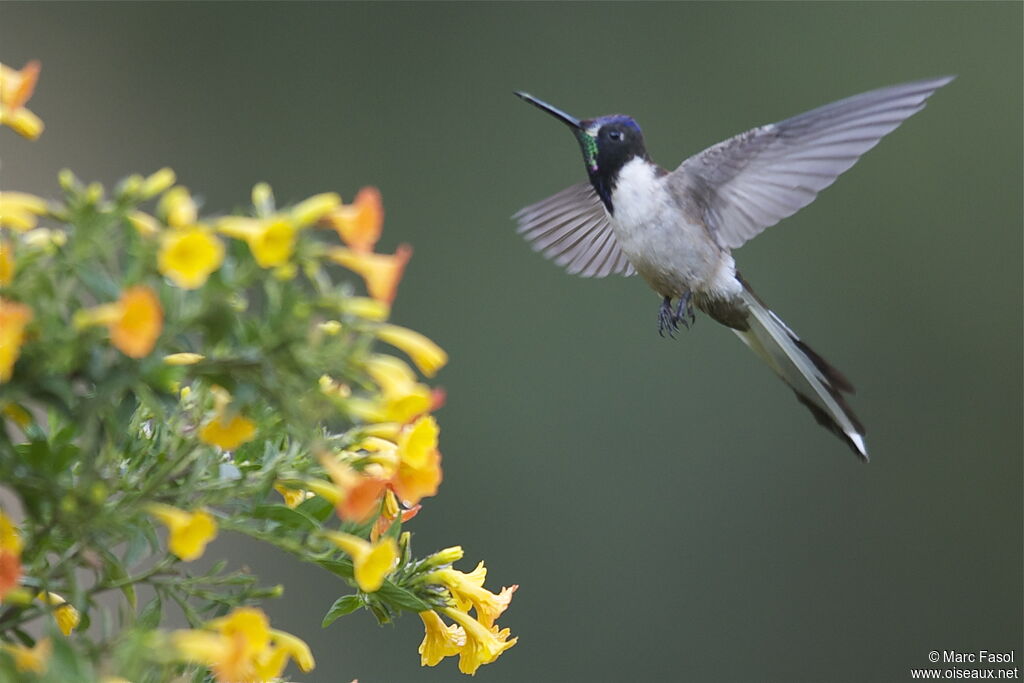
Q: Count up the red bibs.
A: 0